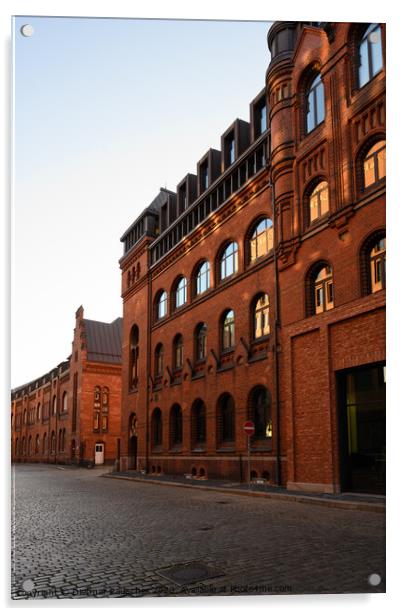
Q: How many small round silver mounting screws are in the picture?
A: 4